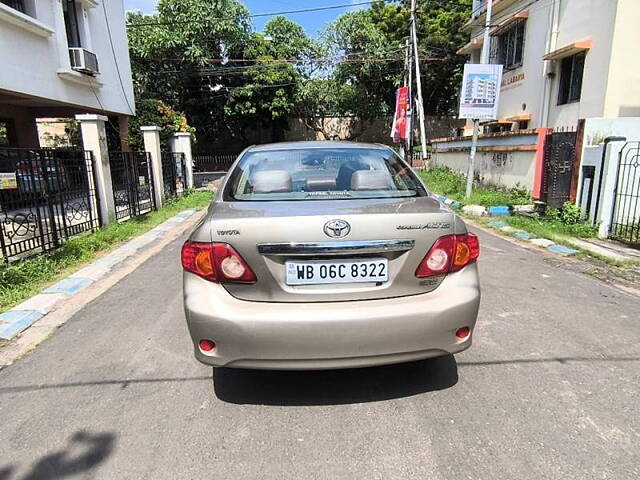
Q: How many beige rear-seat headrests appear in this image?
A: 3